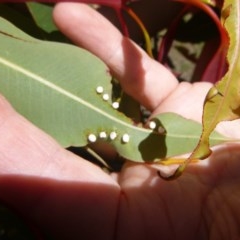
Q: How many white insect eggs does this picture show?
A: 8